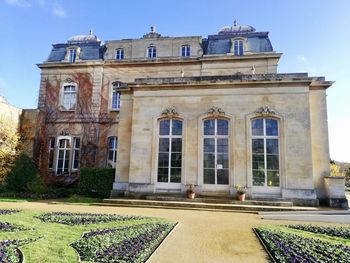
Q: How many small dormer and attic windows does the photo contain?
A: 5